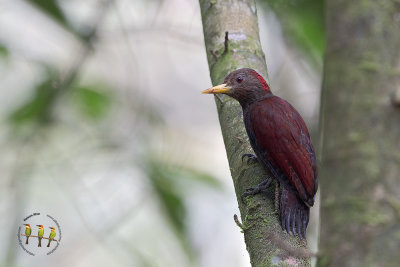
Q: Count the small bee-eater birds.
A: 3